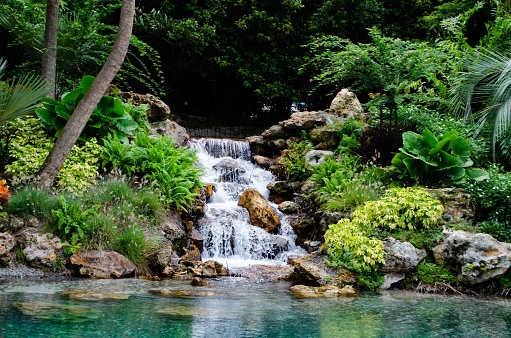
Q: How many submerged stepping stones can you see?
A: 4